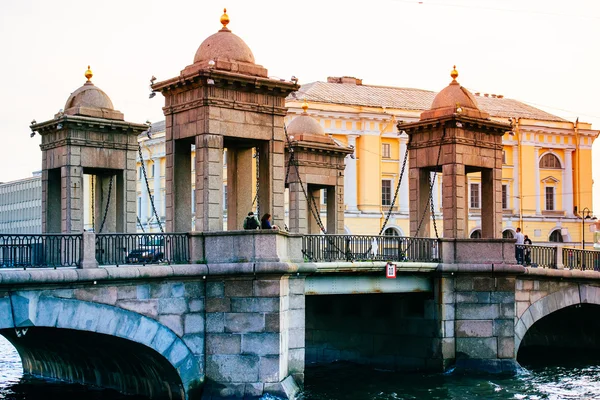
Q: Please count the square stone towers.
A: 4